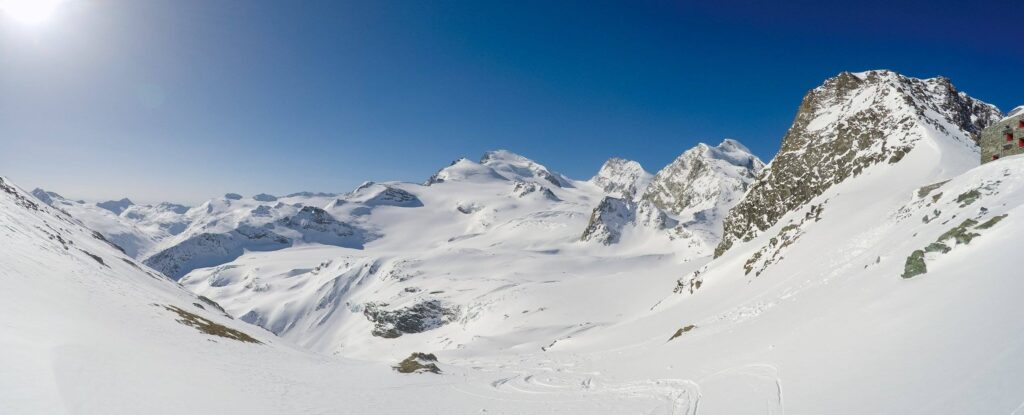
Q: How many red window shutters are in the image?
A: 4